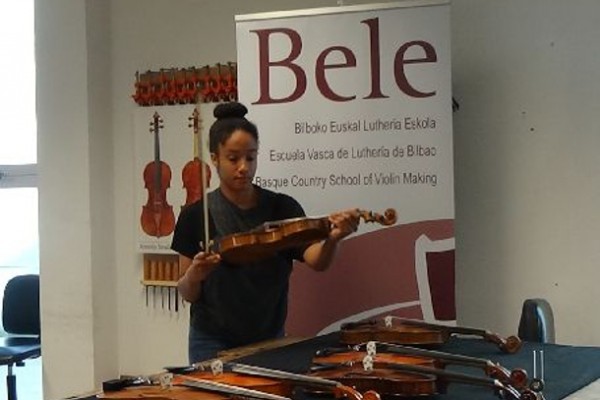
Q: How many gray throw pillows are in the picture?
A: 0